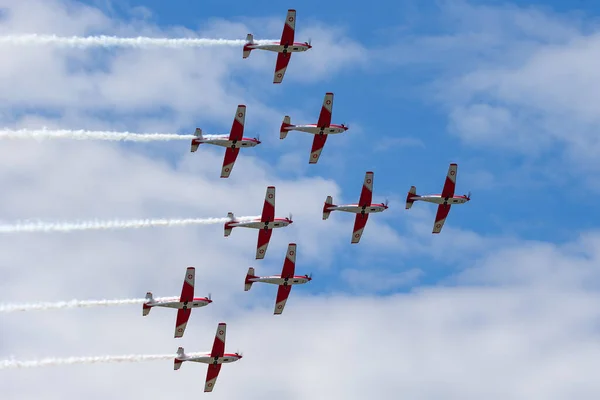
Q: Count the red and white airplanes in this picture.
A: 9